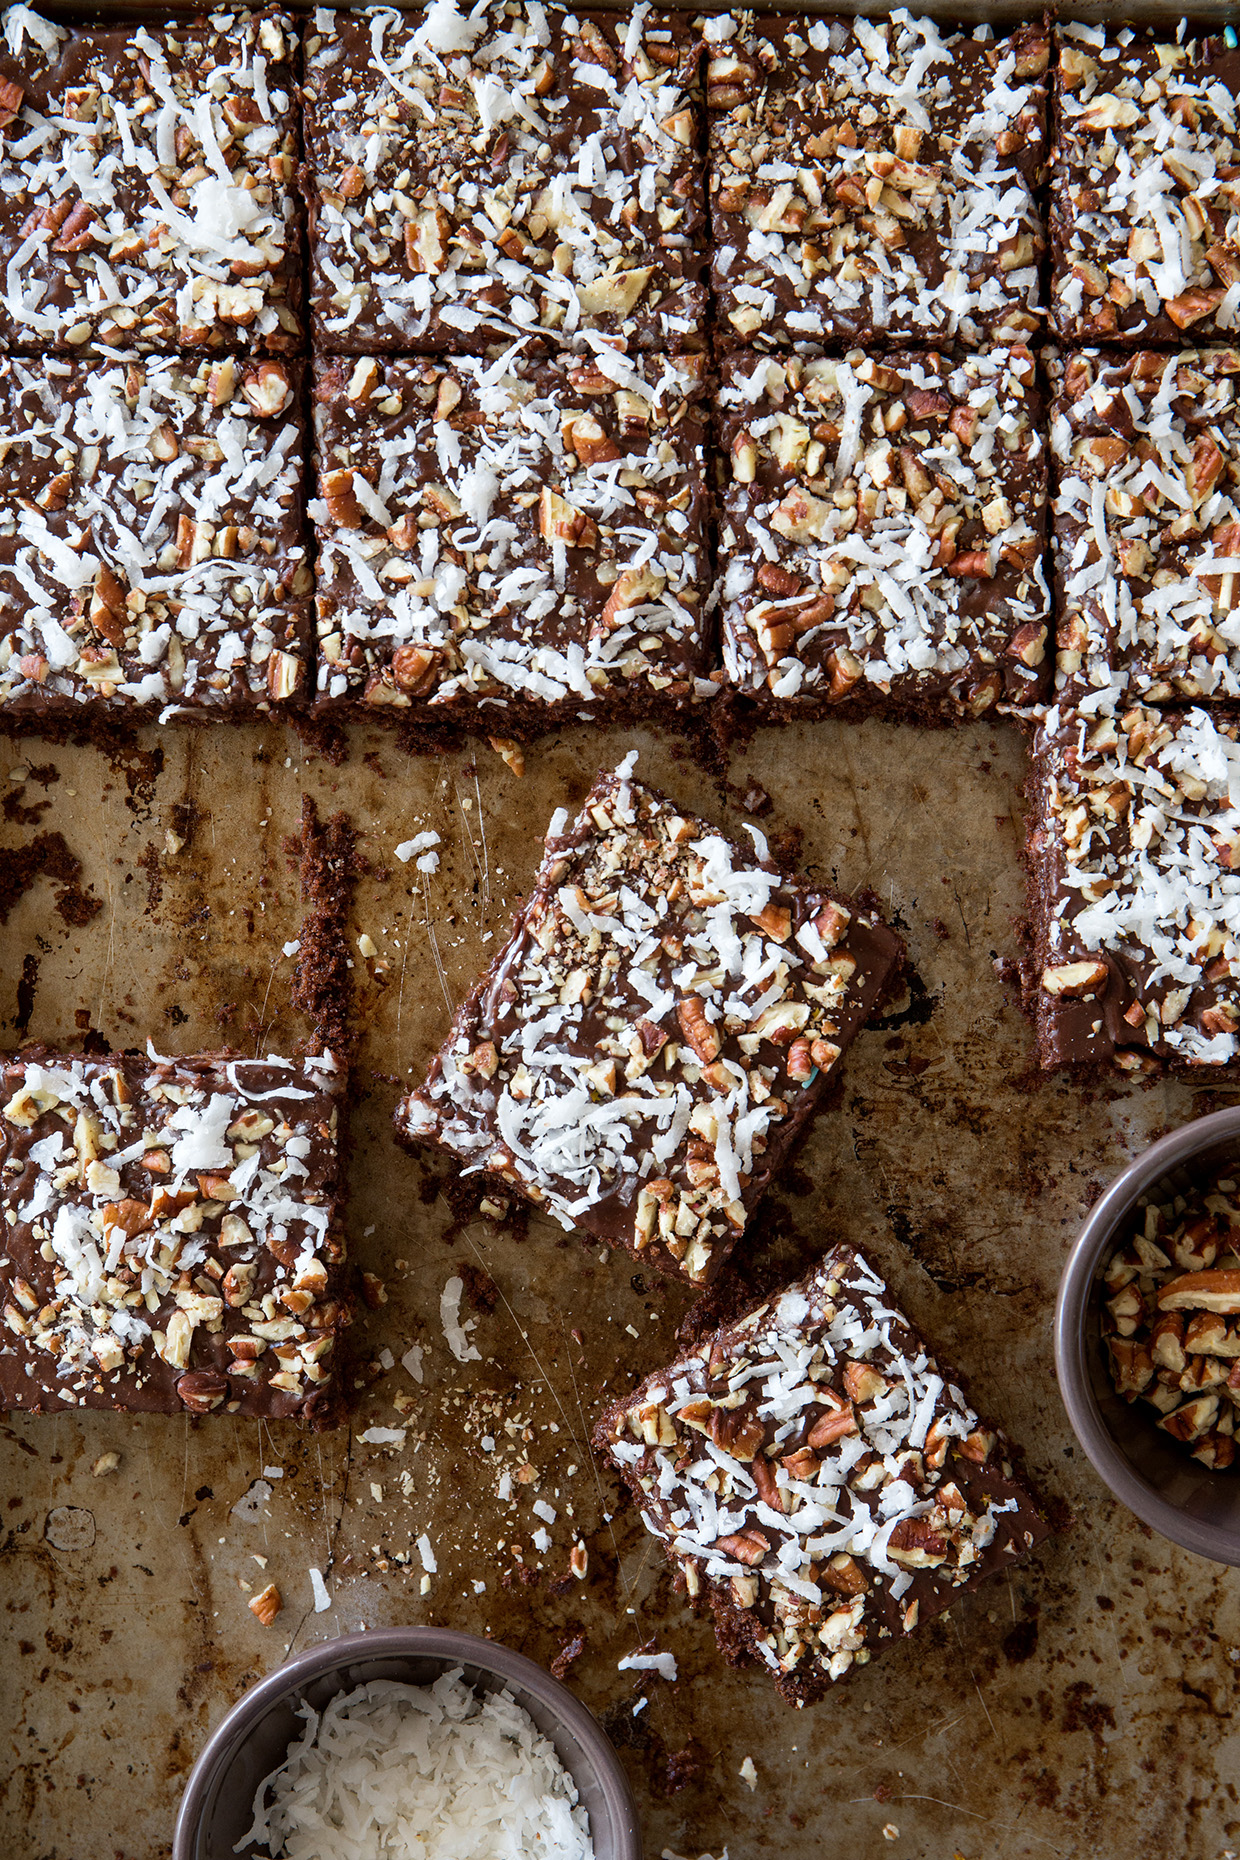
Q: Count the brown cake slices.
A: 12